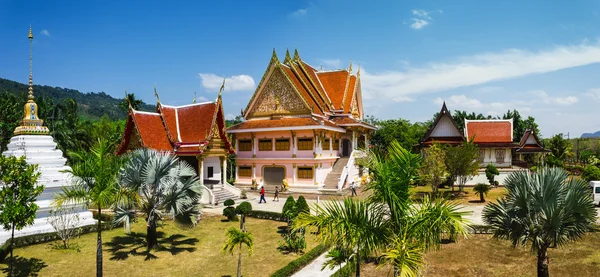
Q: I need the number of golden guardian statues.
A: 2